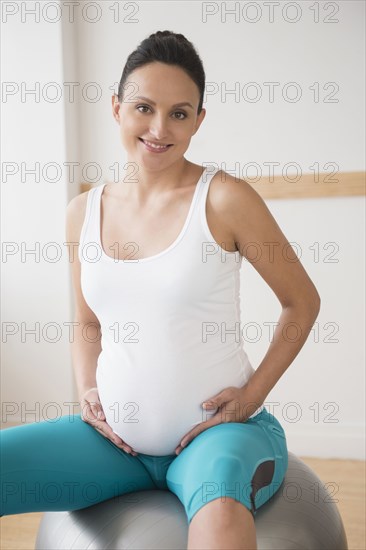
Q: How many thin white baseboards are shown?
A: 1